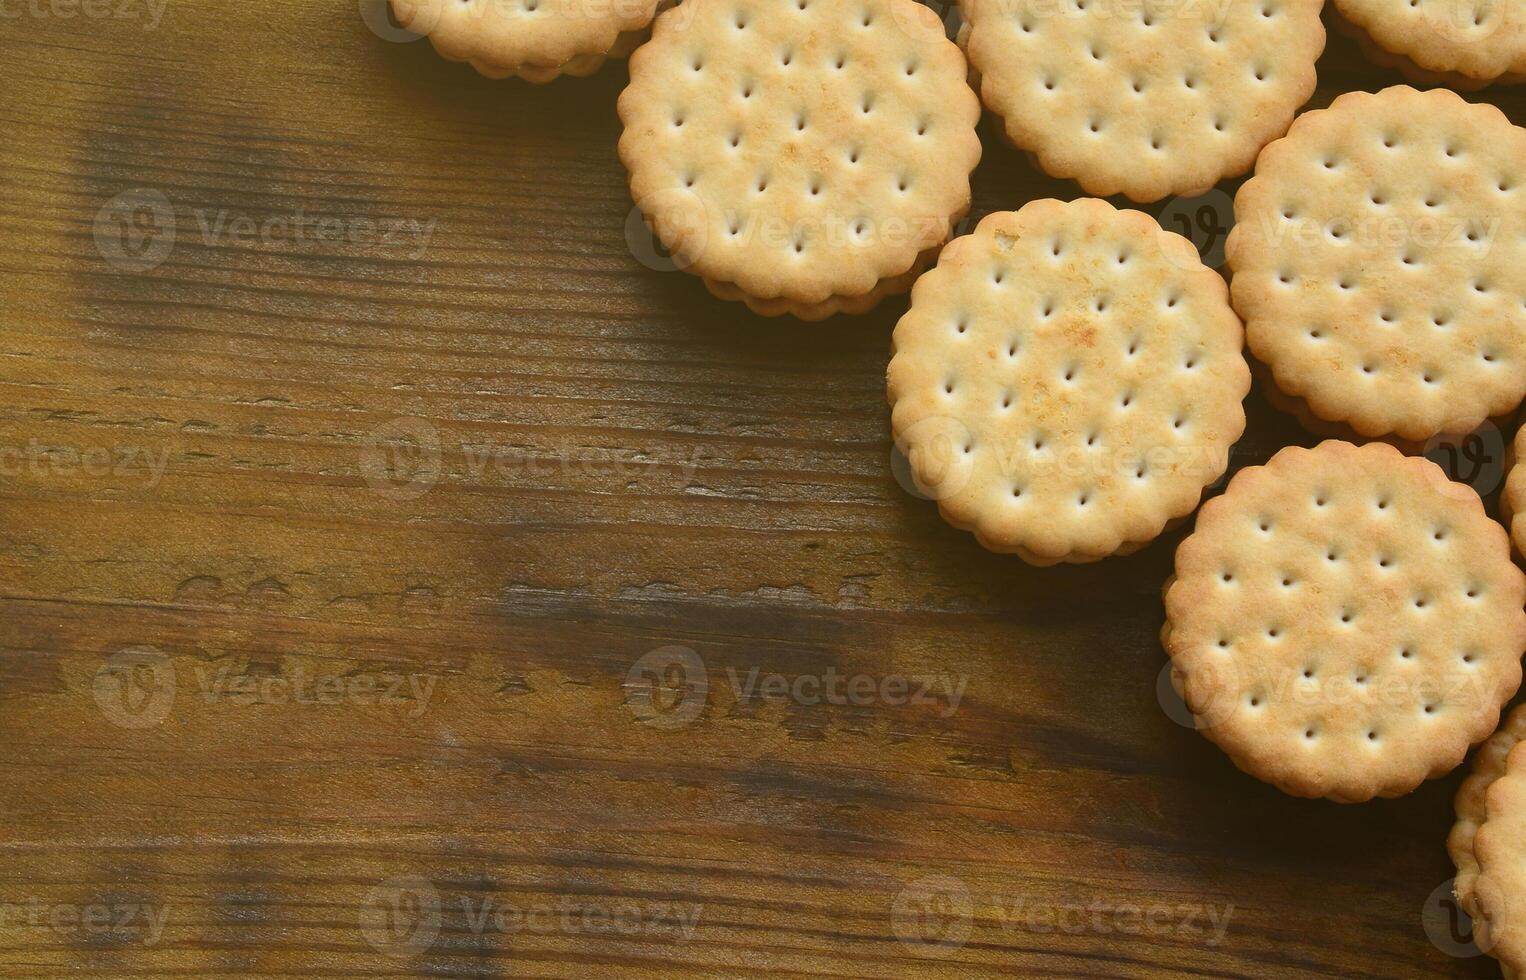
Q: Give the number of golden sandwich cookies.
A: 9